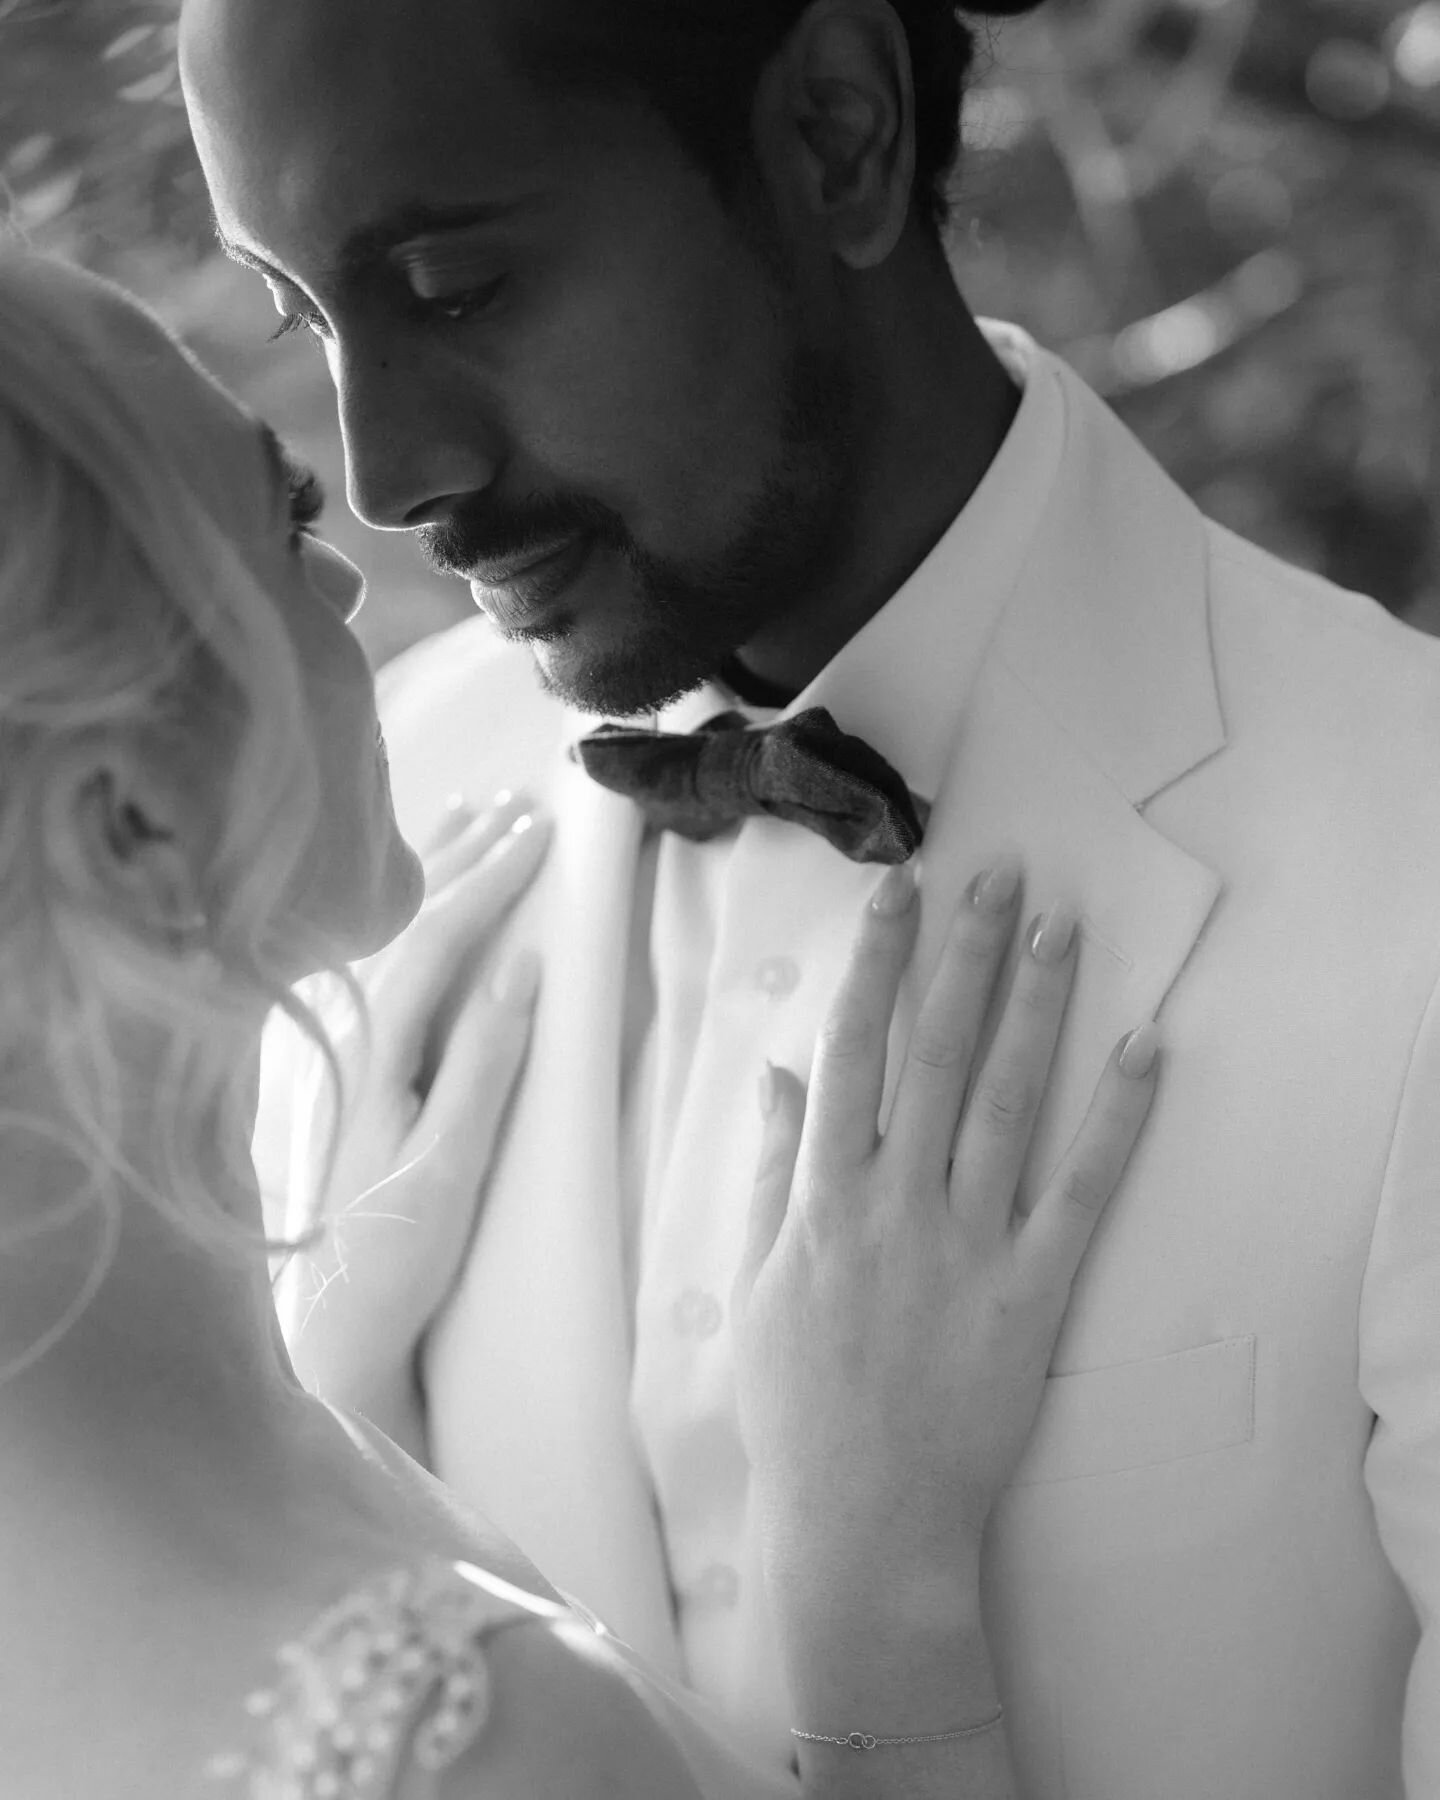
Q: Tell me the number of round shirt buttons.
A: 3